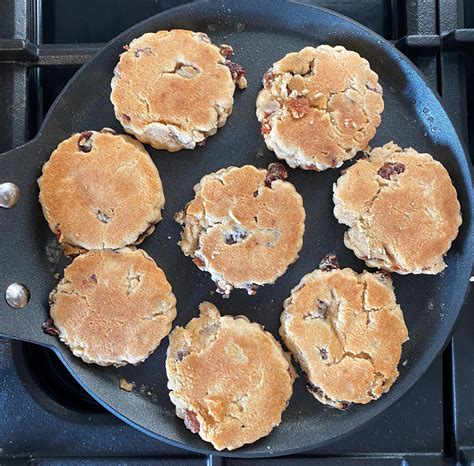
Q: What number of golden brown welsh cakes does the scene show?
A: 8